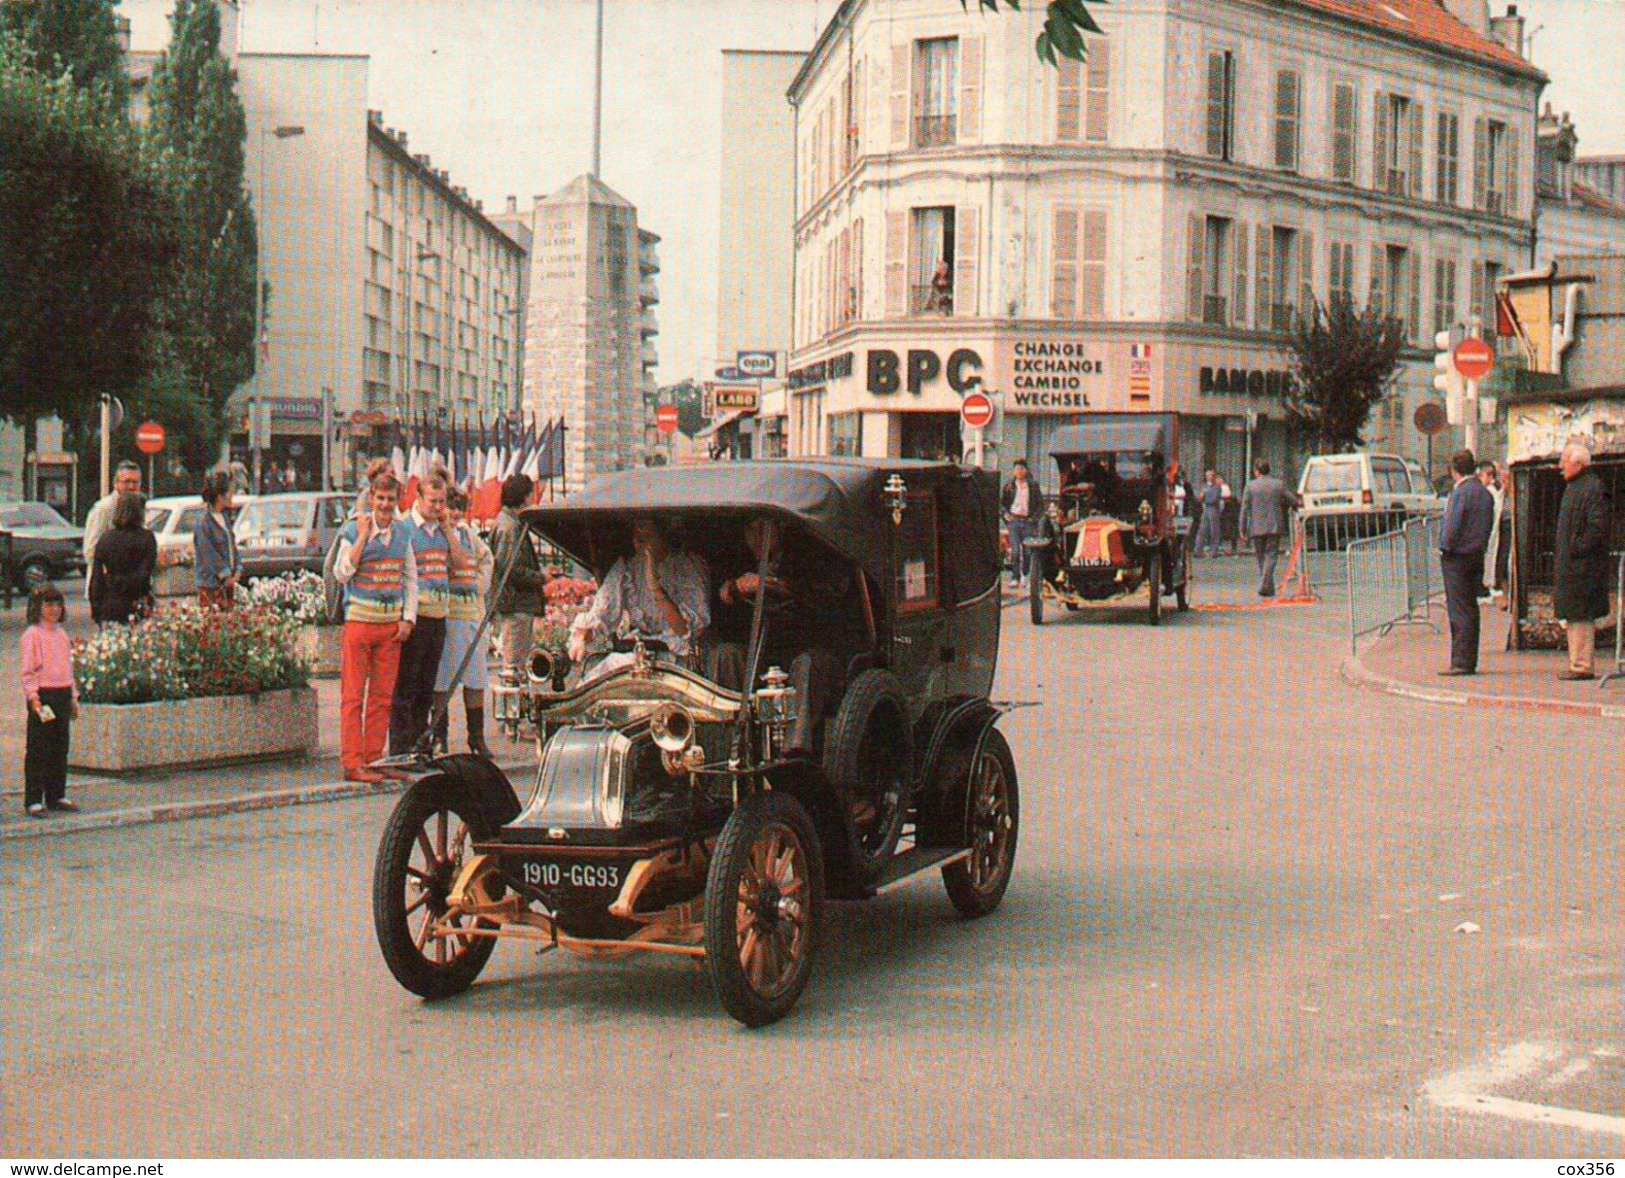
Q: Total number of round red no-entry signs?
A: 4